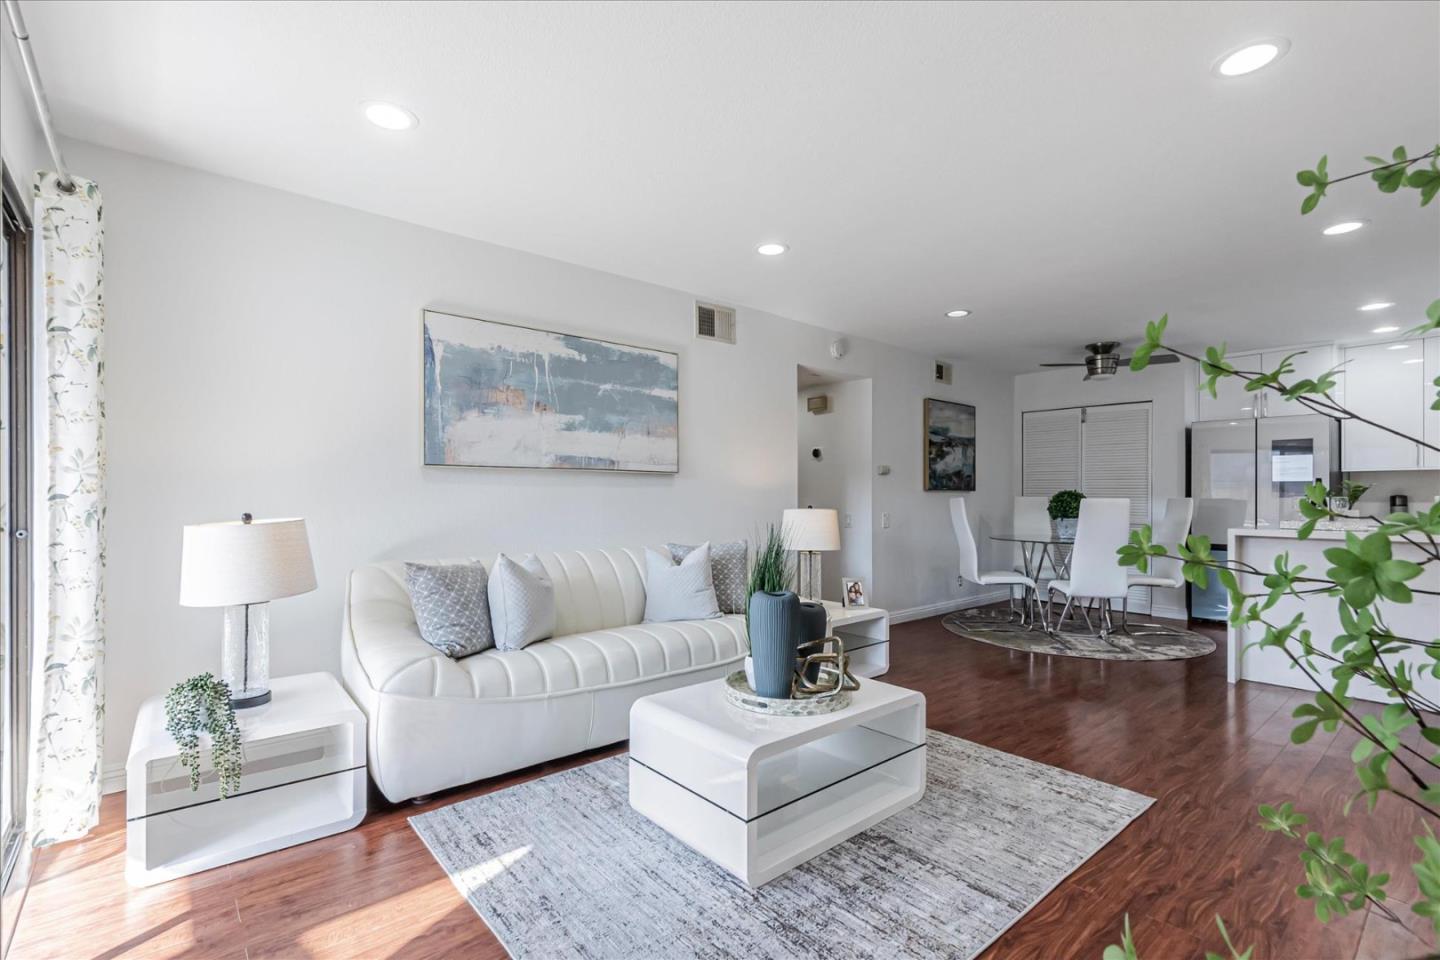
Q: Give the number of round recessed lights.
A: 7